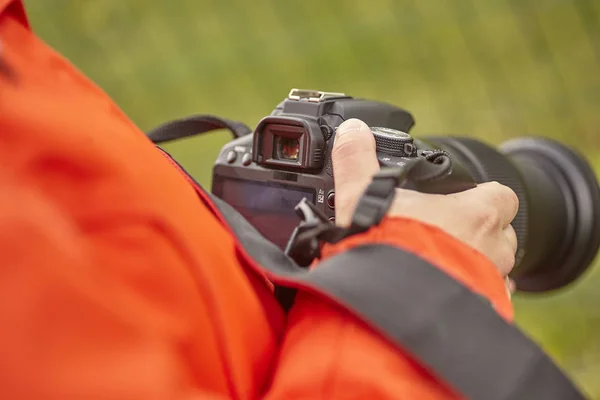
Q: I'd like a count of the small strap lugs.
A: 1